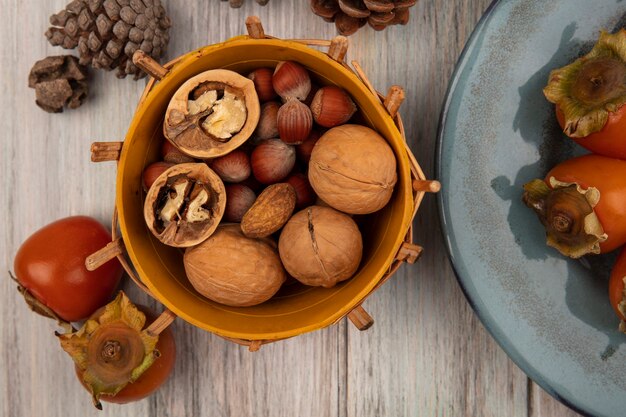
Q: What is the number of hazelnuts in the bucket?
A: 12